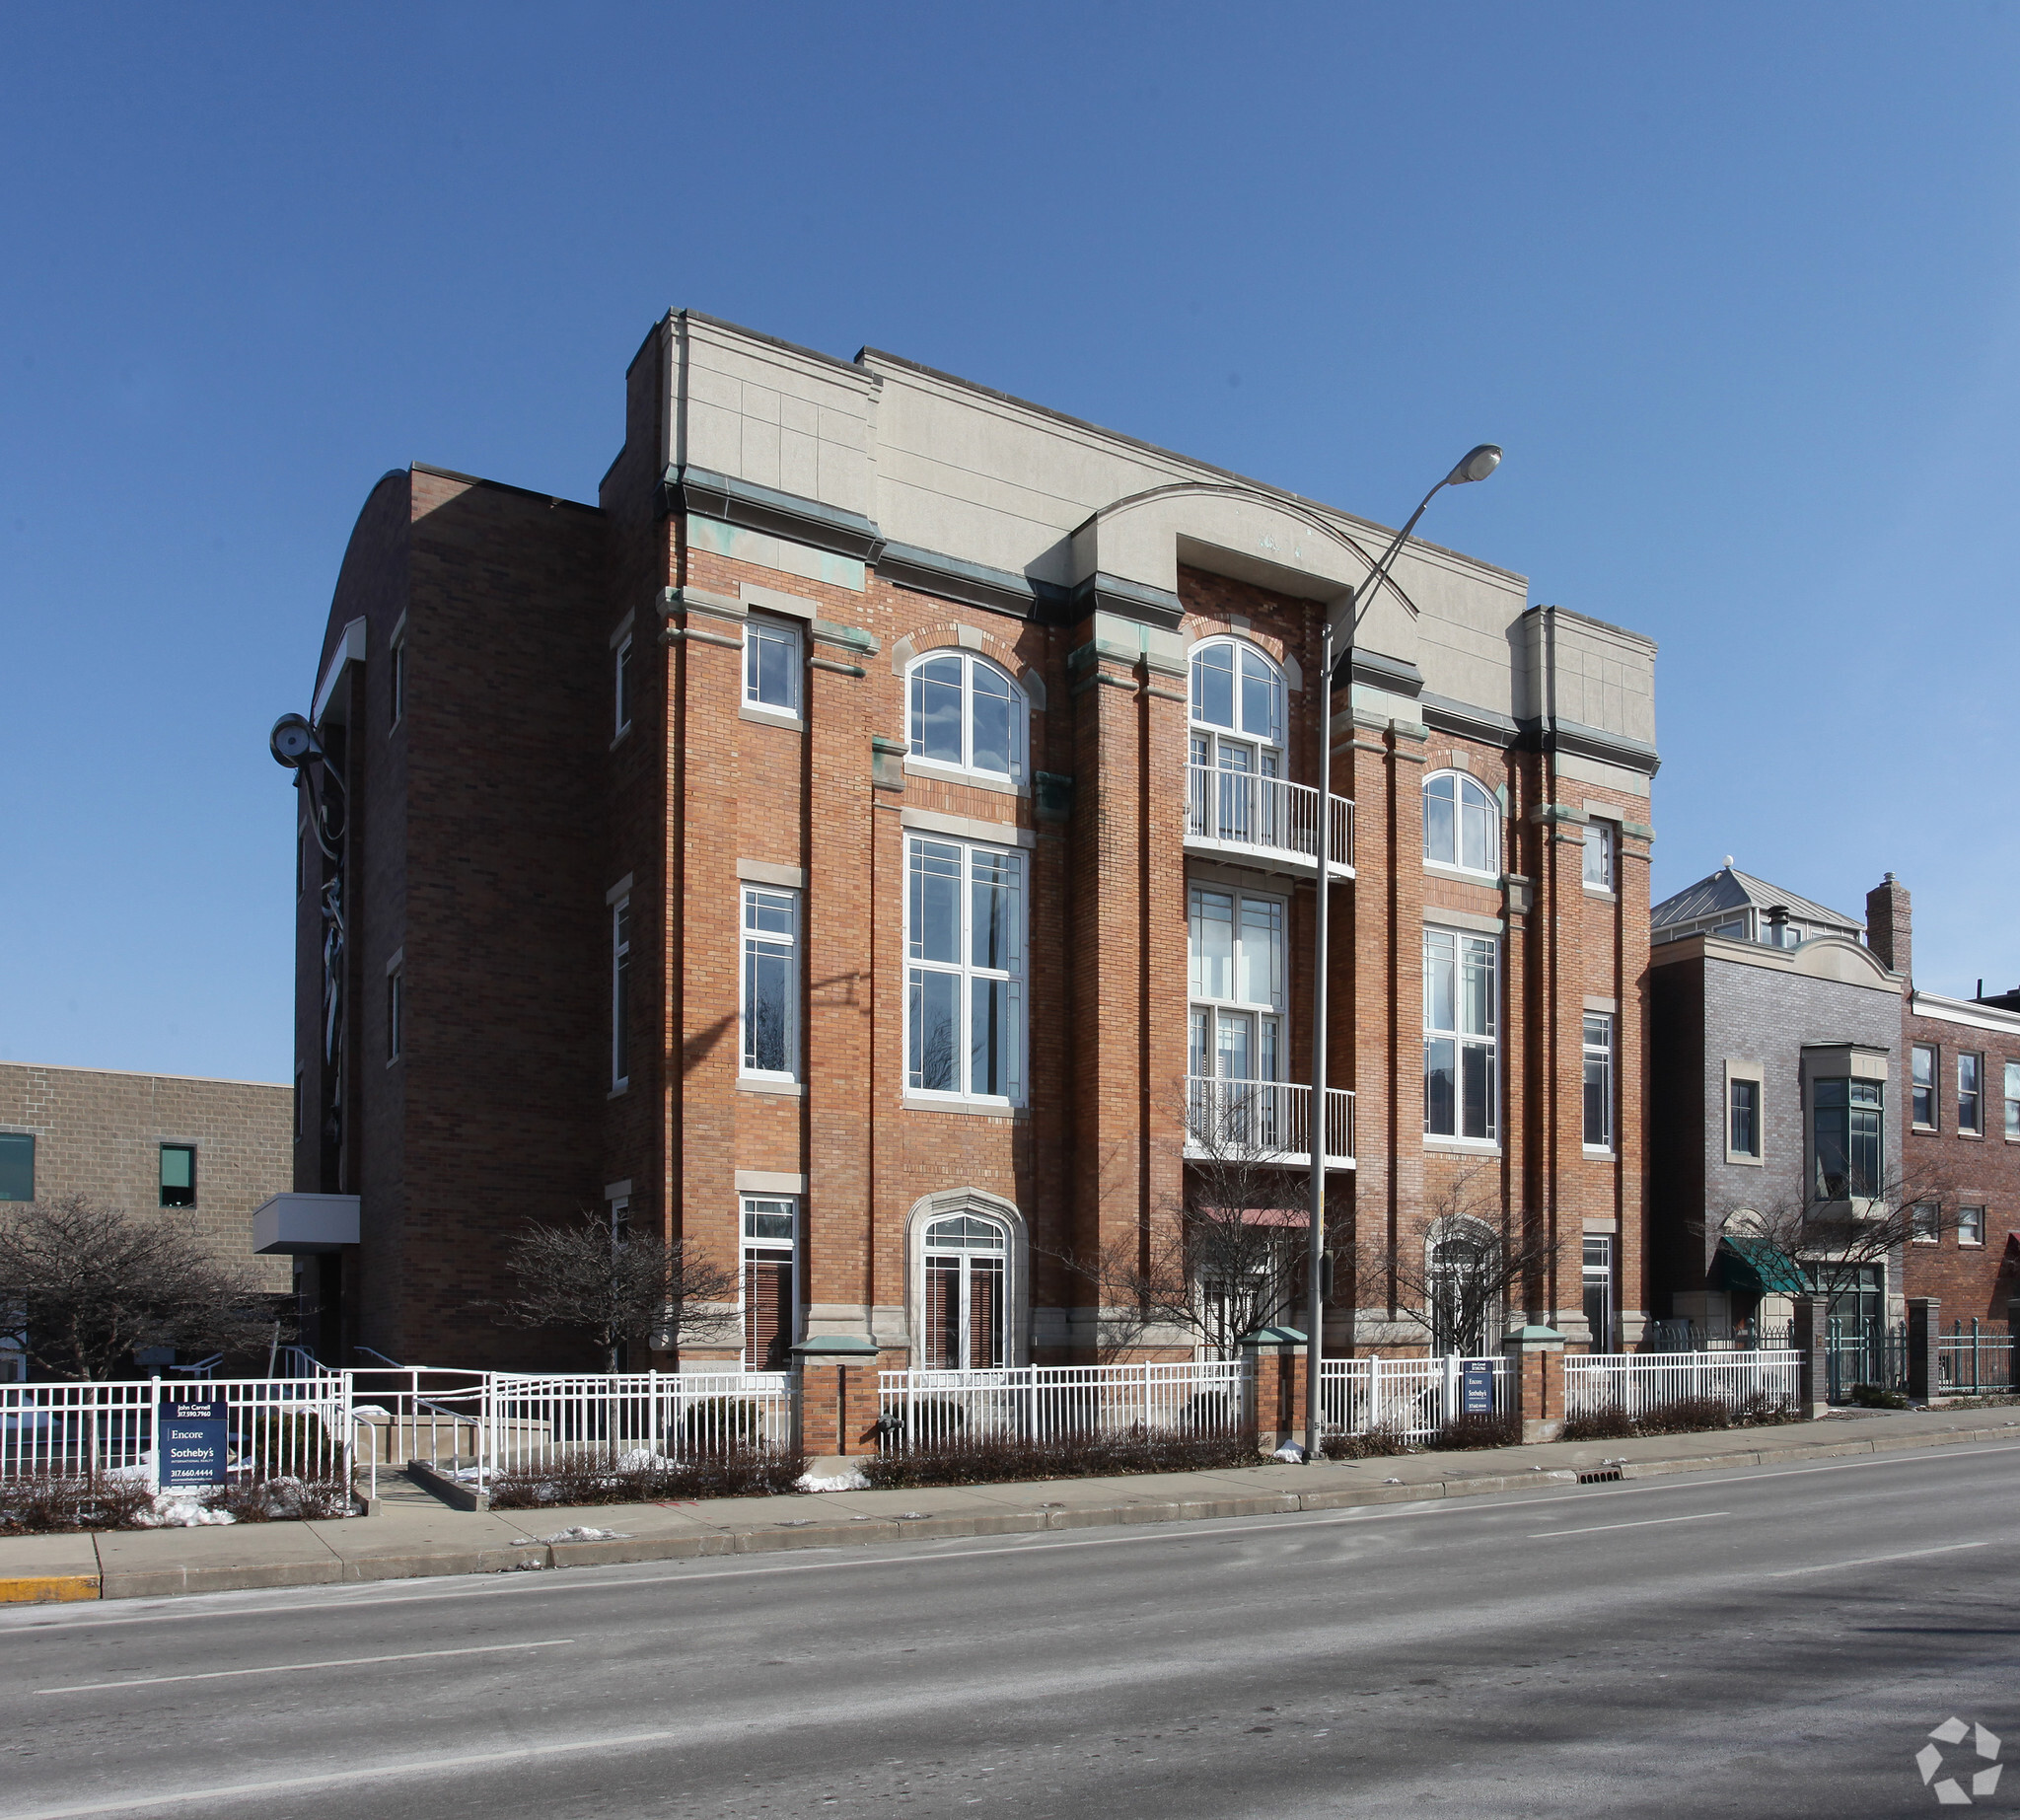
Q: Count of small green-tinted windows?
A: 2